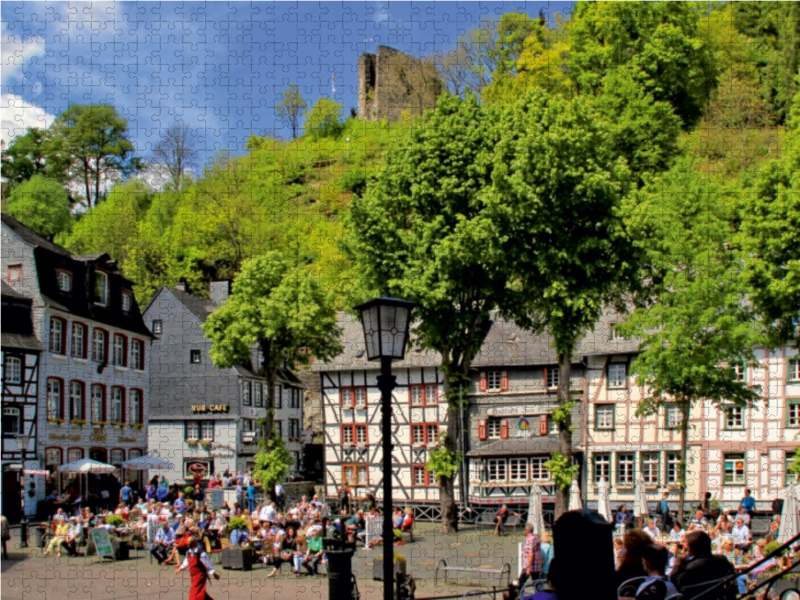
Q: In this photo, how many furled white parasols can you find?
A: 5